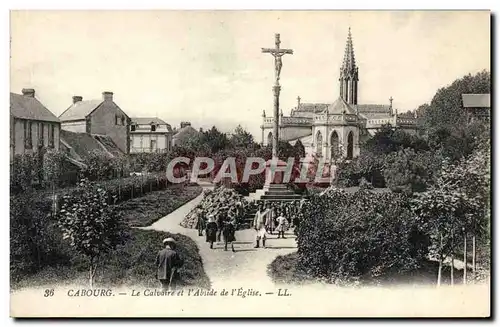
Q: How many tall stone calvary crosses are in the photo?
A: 1